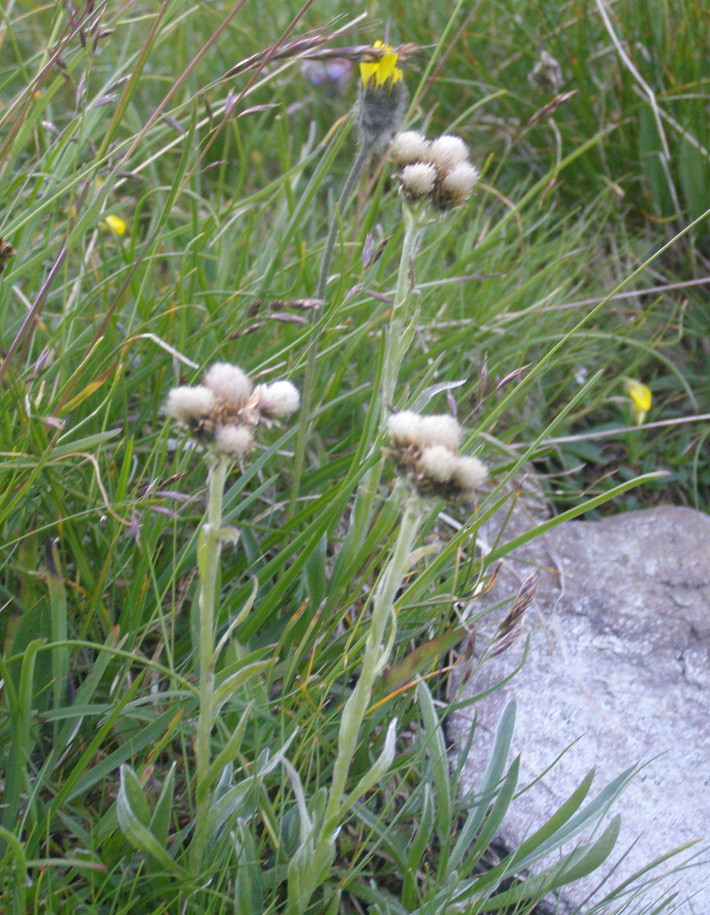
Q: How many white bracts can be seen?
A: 12